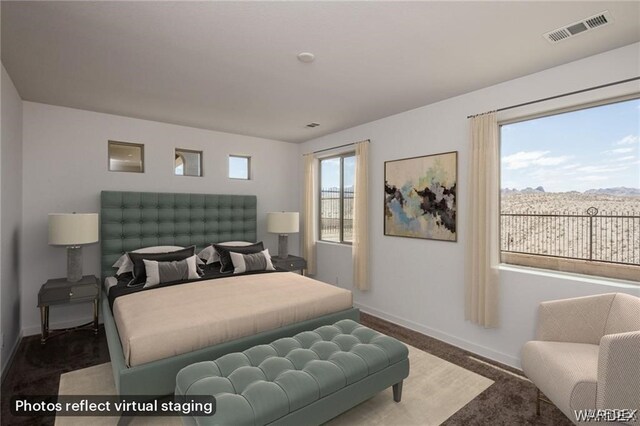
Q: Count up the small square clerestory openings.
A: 3